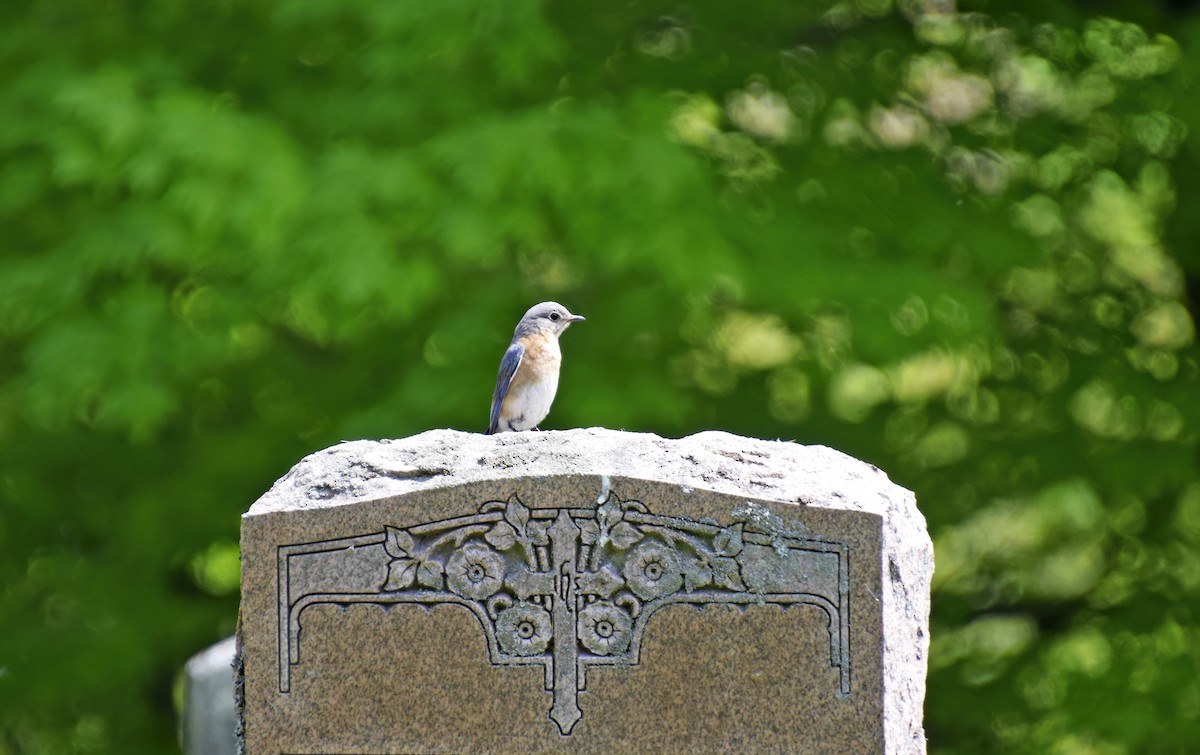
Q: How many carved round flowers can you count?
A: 4